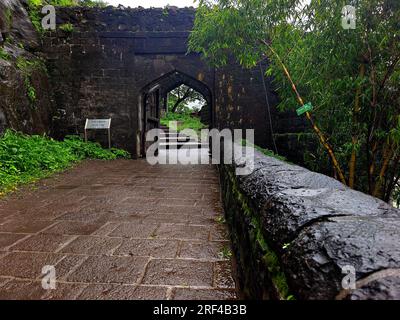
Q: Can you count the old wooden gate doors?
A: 1